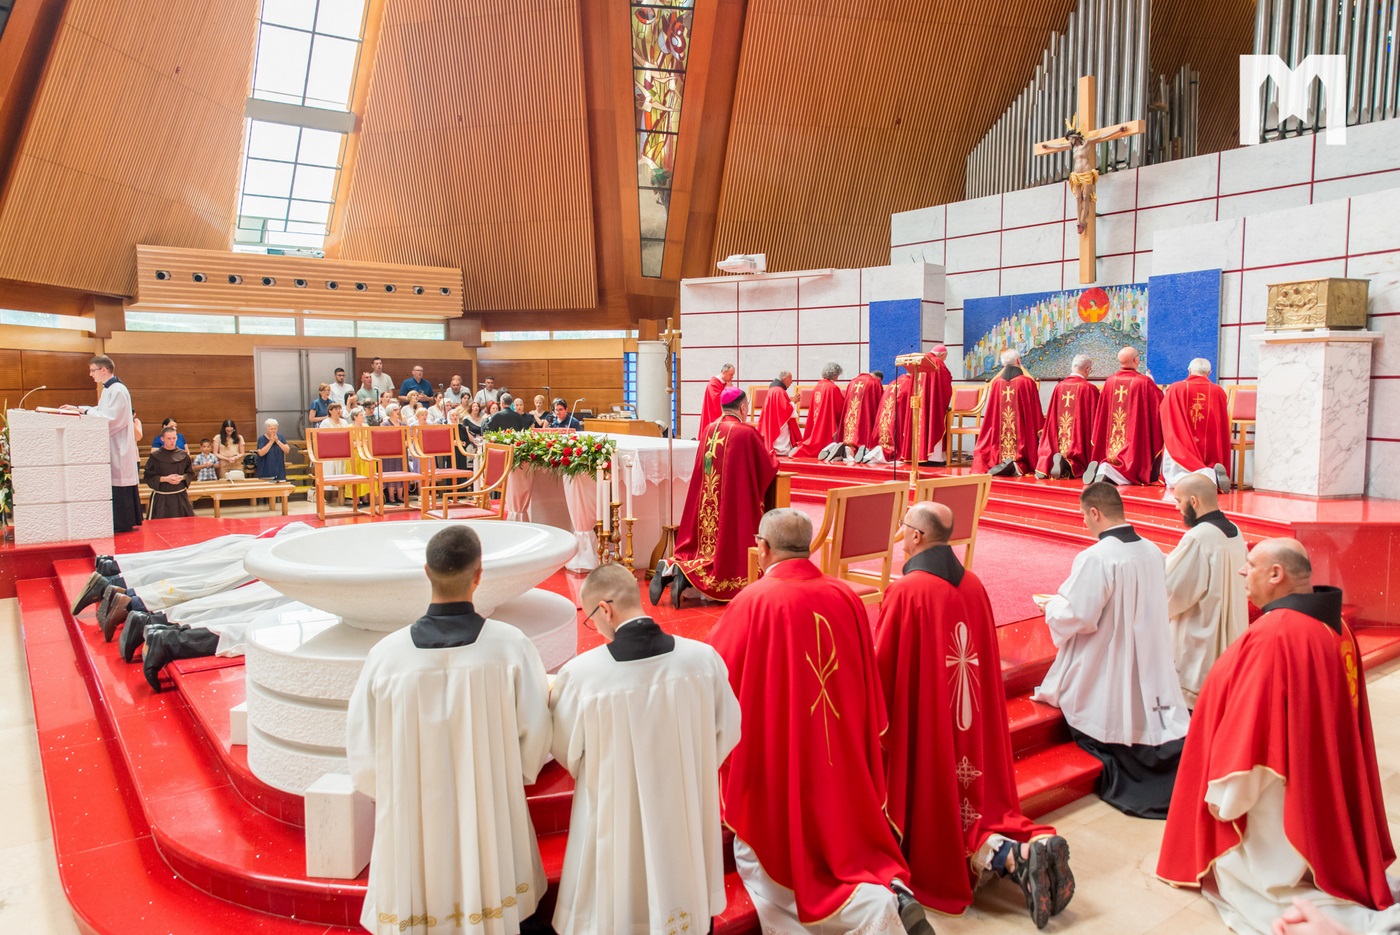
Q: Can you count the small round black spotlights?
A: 10